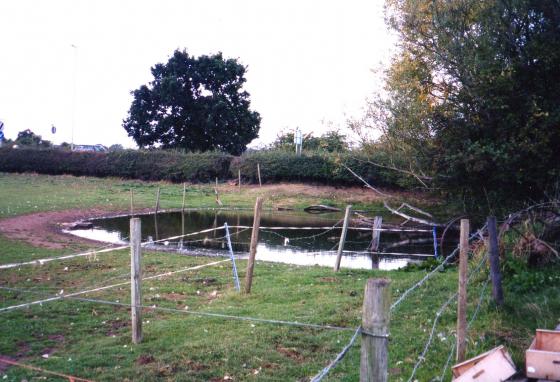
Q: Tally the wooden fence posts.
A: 13